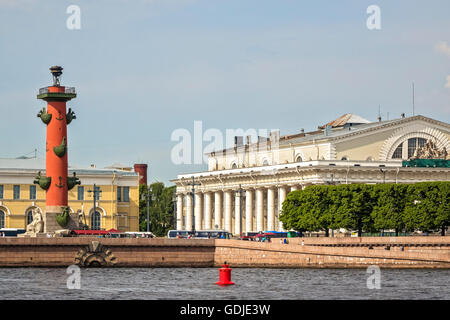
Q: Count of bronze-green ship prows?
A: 6